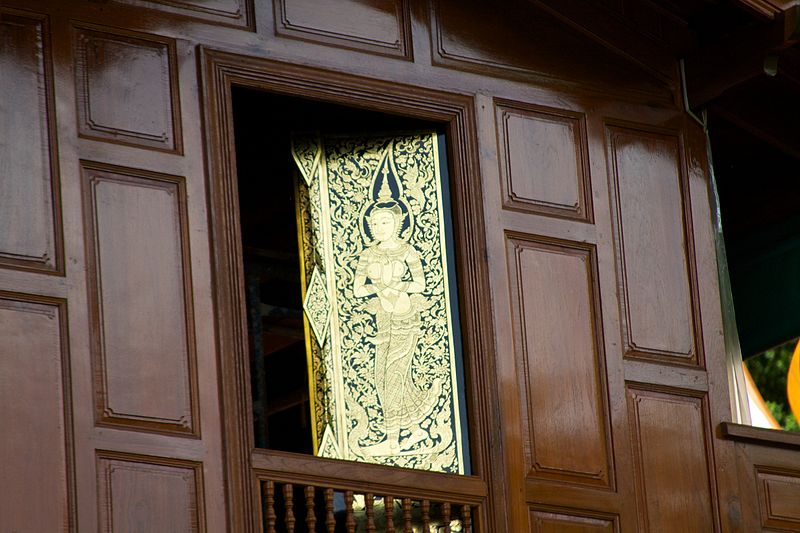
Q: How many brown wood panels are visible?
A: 14